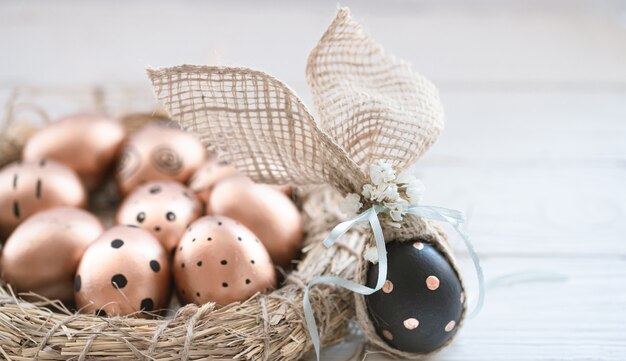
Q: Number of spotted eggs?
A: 4